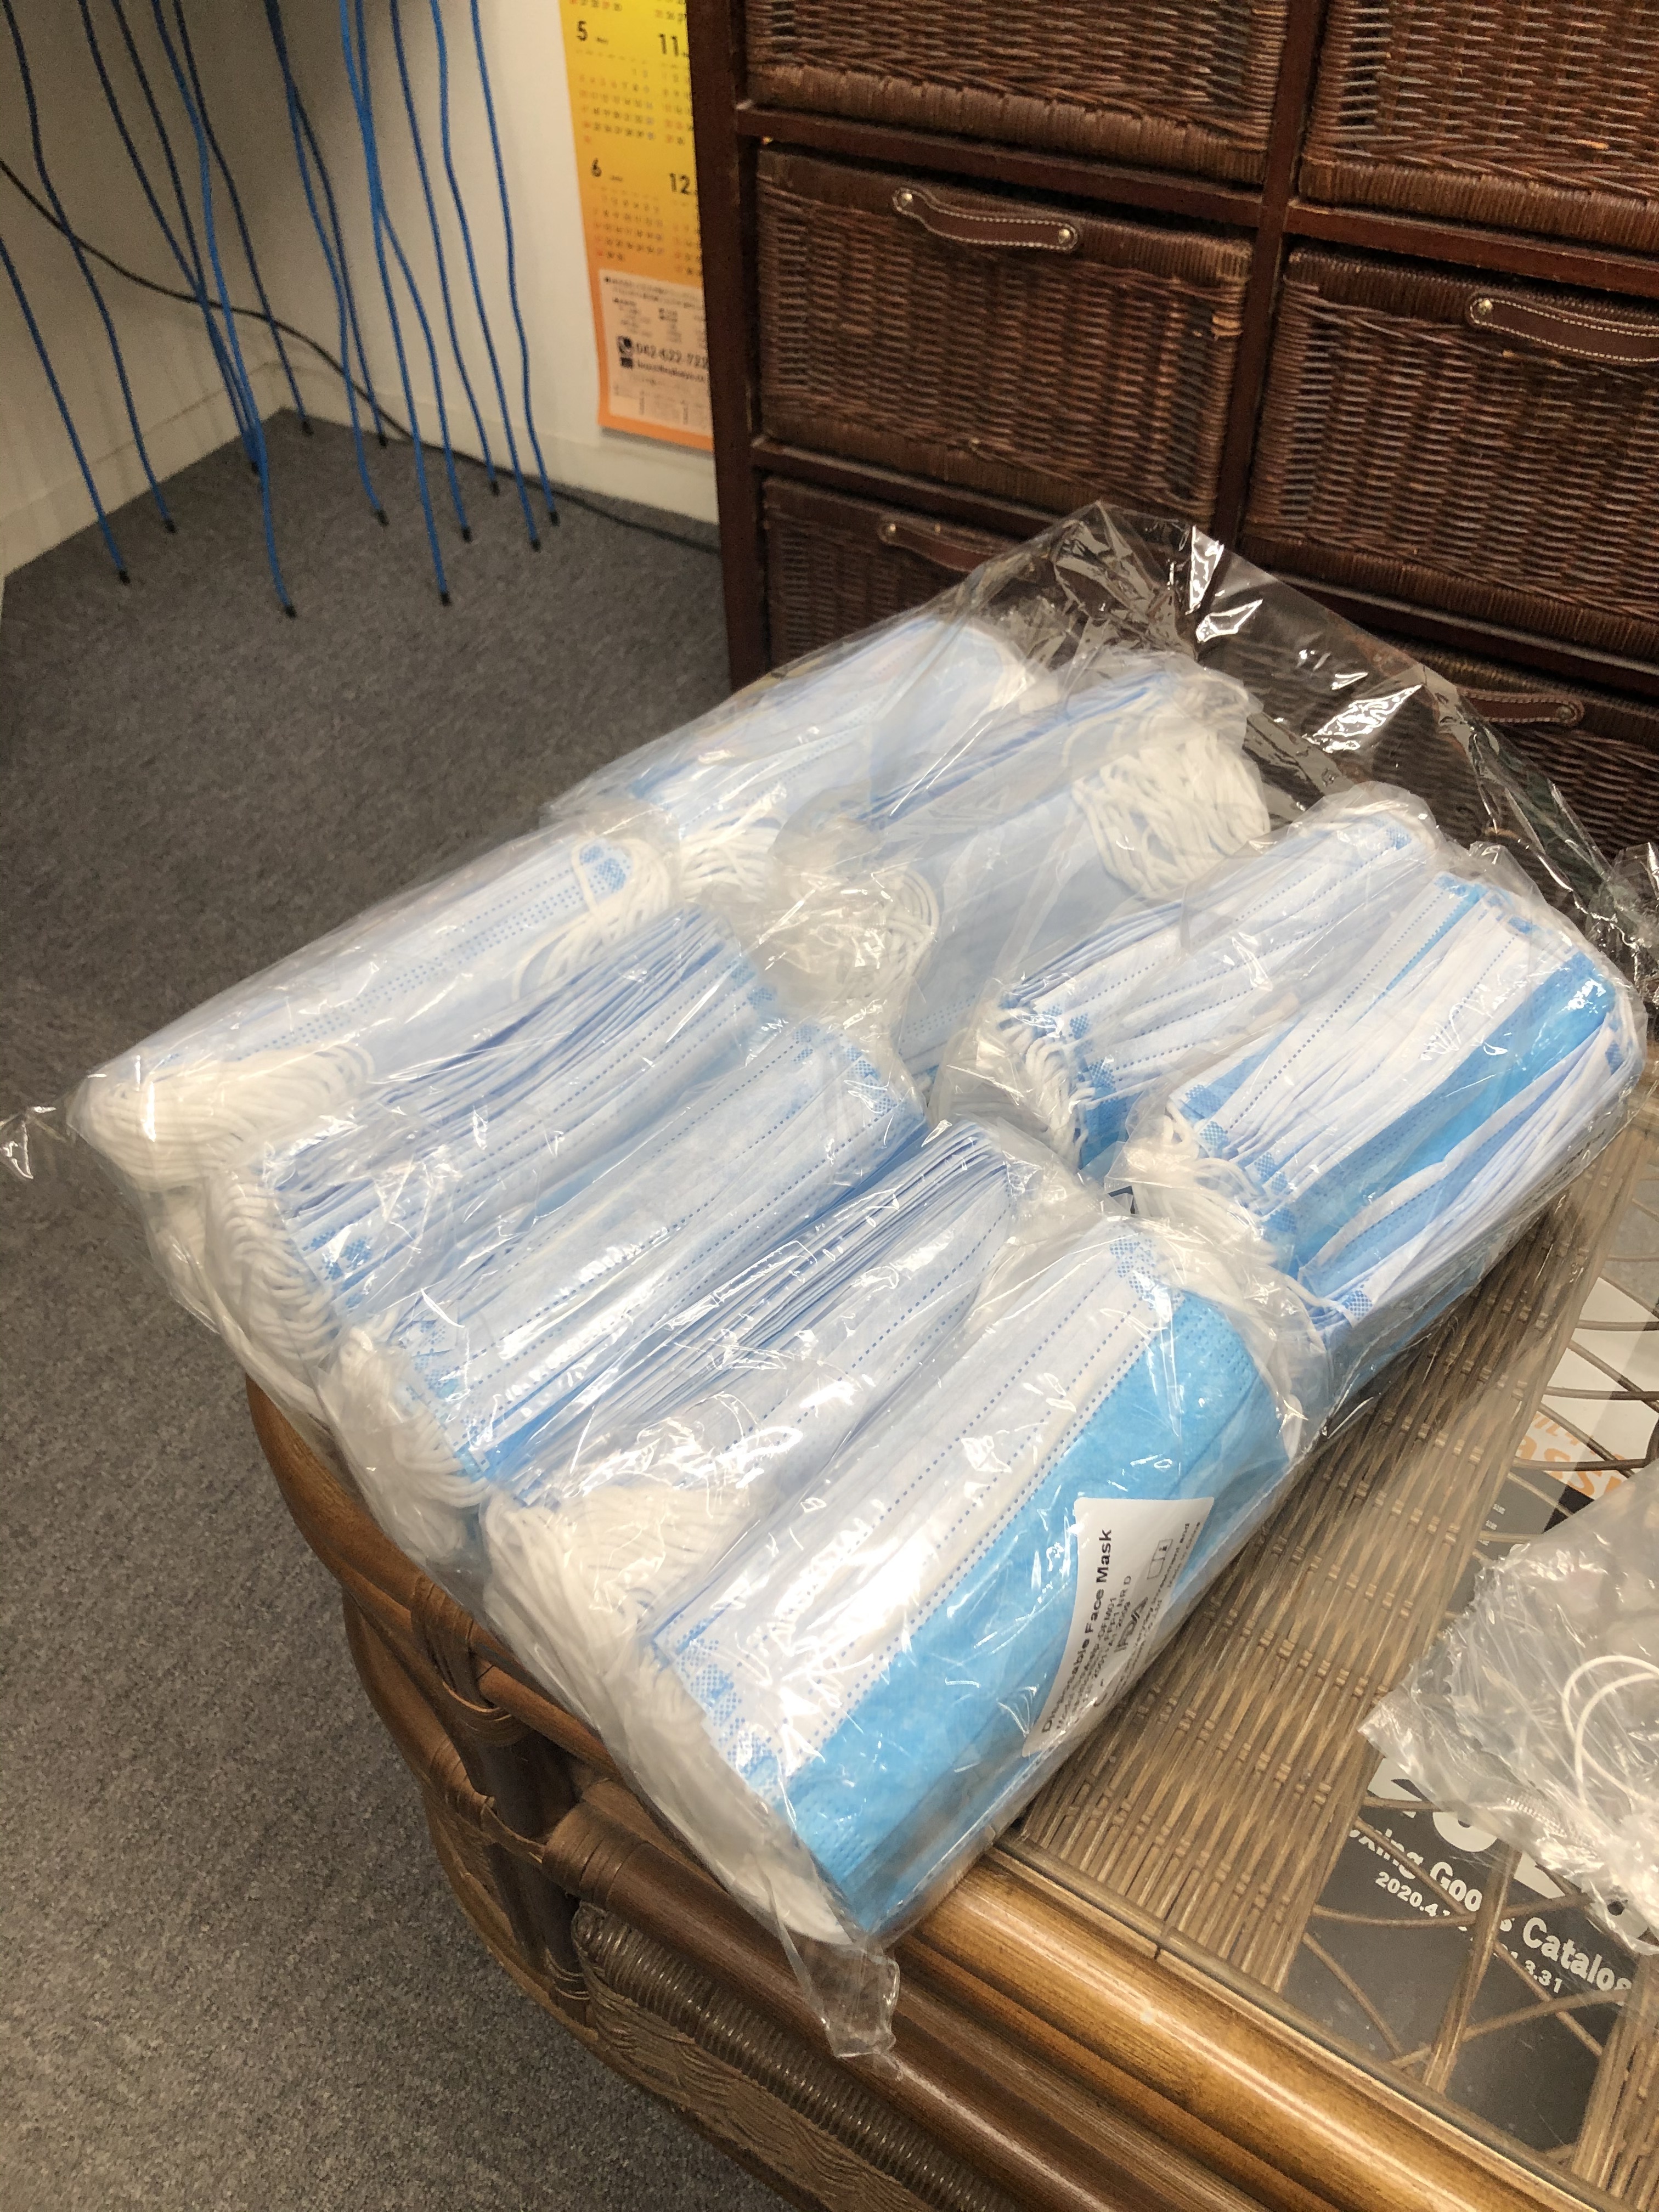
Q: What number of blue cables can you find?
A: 13